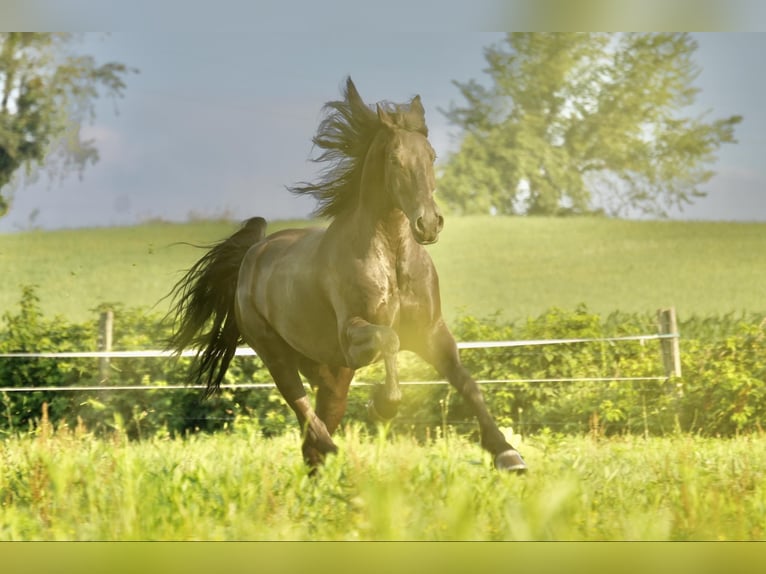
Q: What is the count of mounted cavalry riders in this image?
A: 0